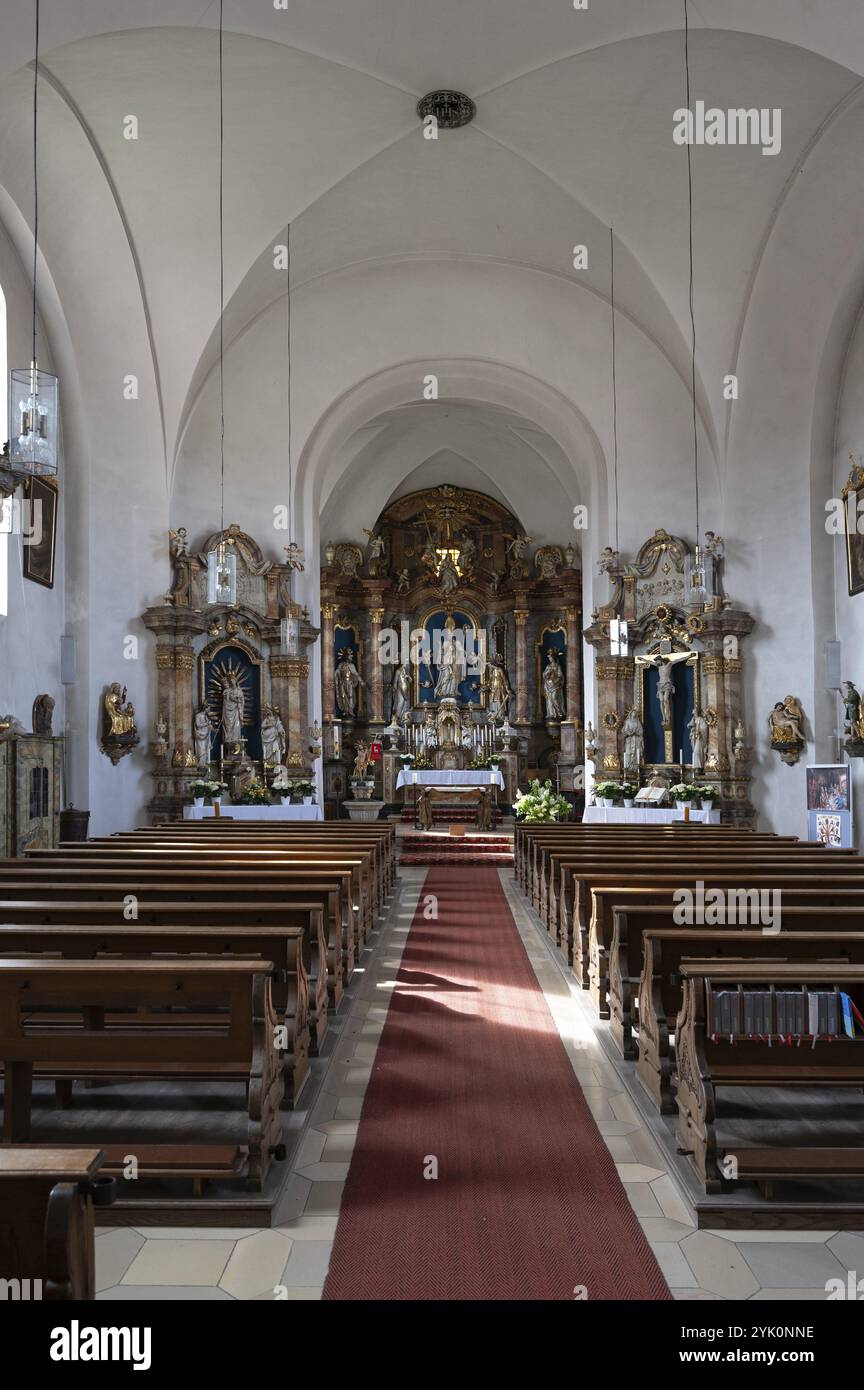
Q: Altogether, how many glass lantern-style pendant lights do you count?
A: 5